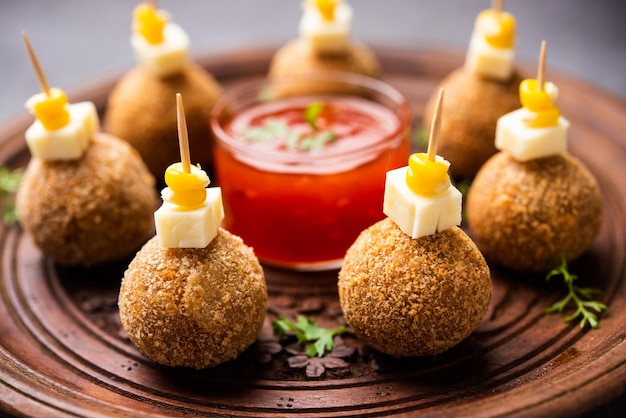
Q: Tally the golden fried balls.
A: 7